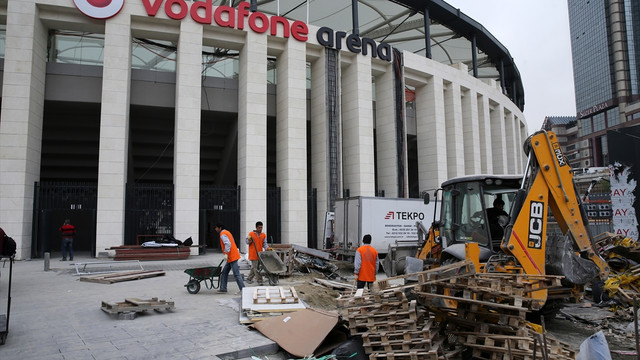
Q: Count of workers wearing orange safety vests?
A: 3